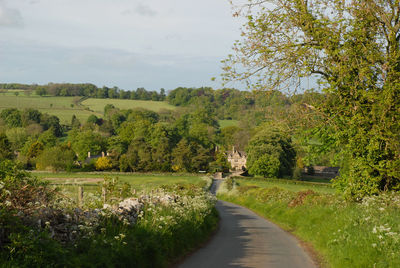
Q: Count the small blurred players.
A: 0